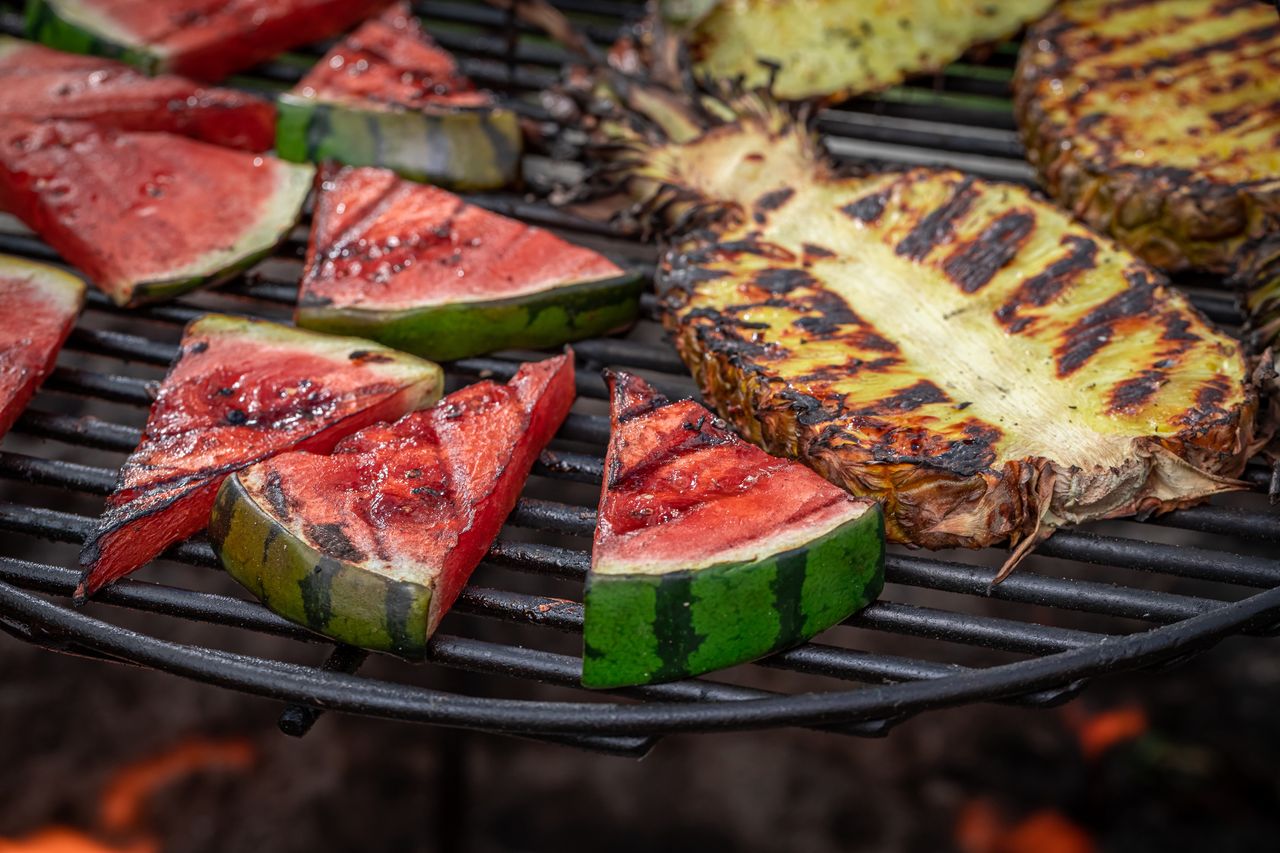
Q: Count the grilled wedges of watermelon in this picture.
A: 9